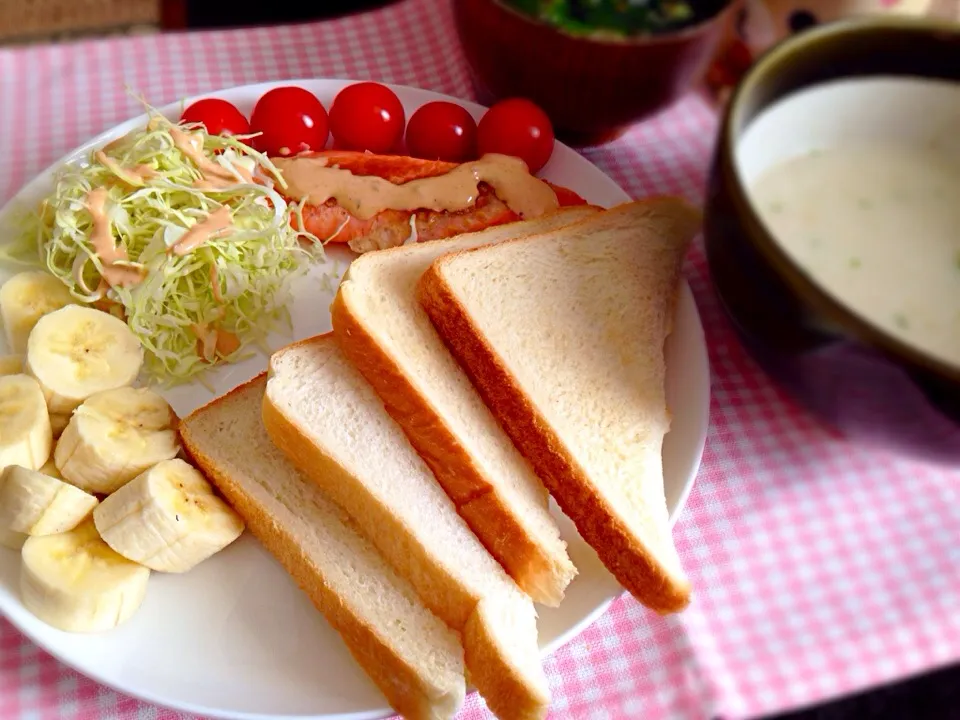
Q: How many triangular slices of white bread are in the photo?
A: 4